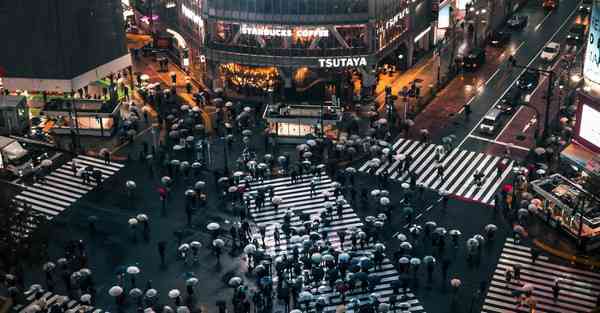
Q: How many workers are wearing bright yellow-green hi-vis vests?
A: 0